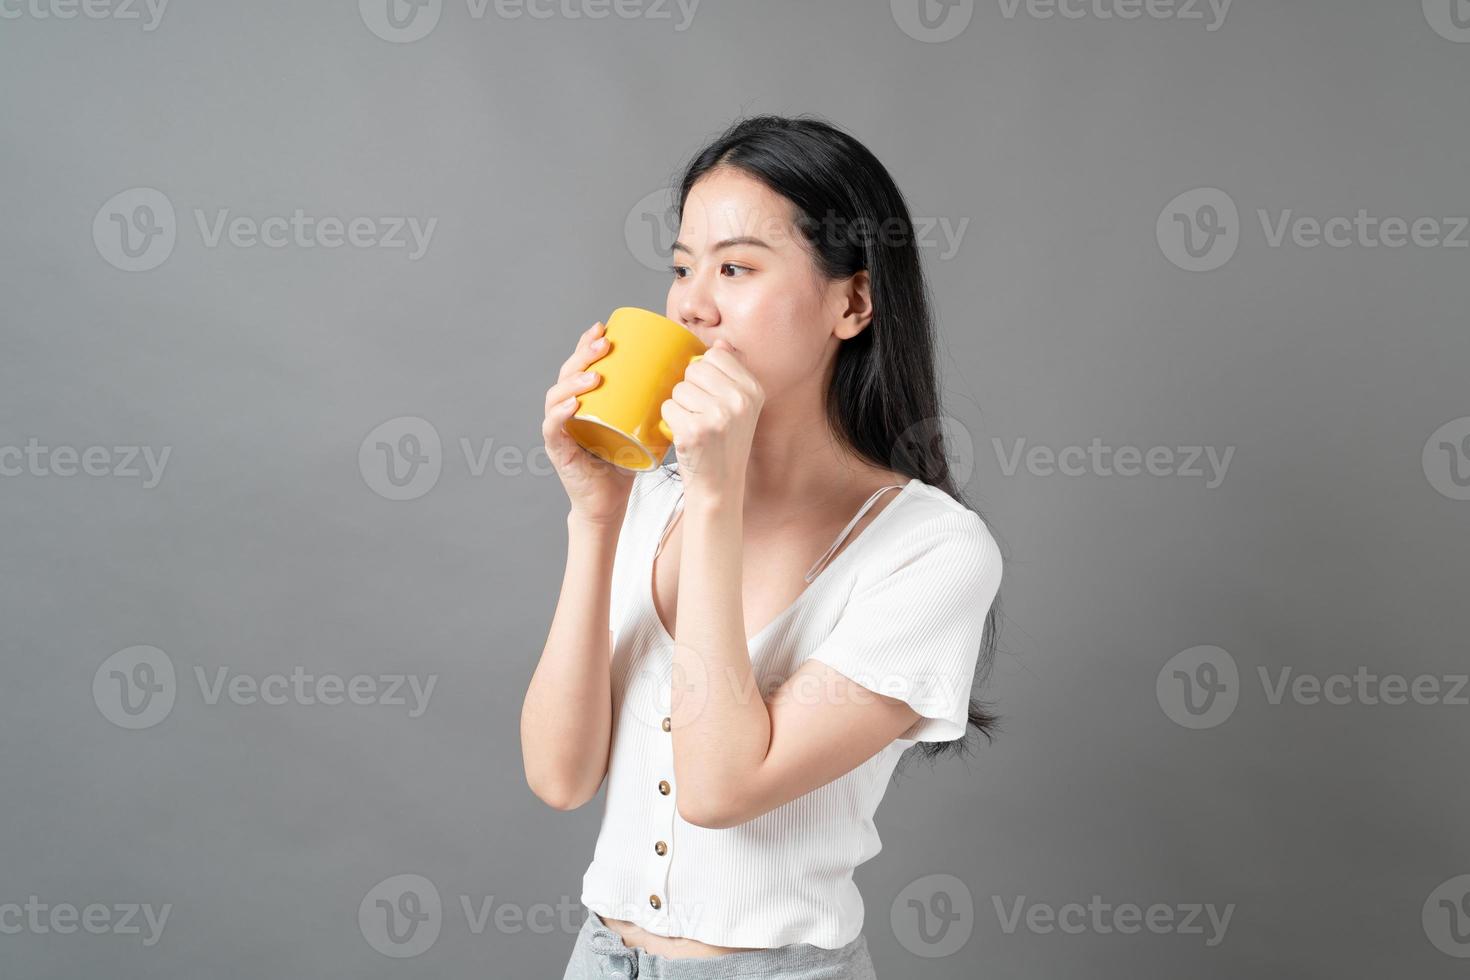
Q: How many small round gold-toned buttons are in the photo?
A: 4